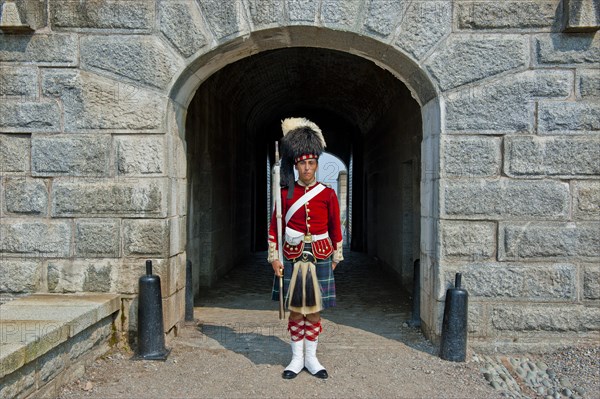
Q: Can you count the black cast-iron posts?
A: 4